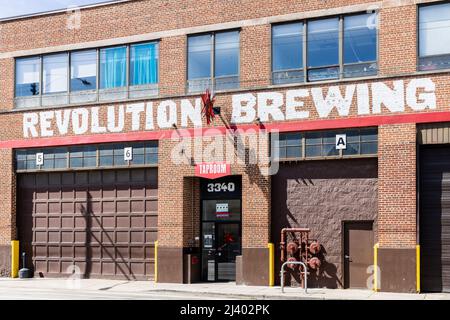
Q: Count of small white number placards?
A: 2